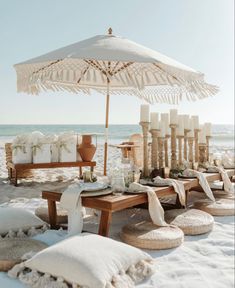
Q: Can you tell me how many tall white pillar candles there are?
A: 11